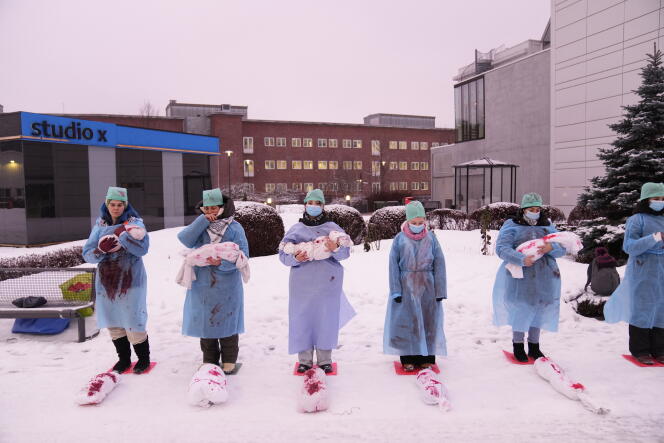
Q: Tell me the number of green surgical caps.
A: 6